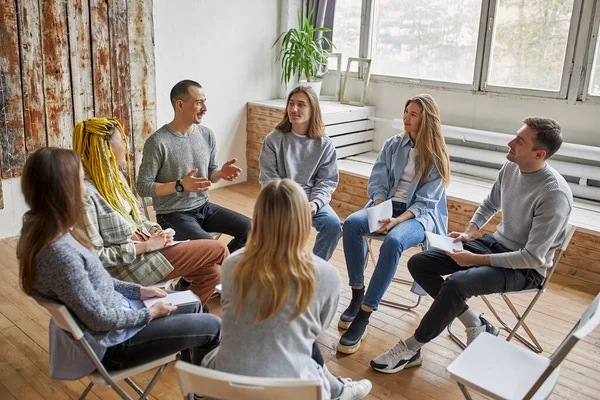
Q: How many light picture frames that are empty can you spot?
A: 2